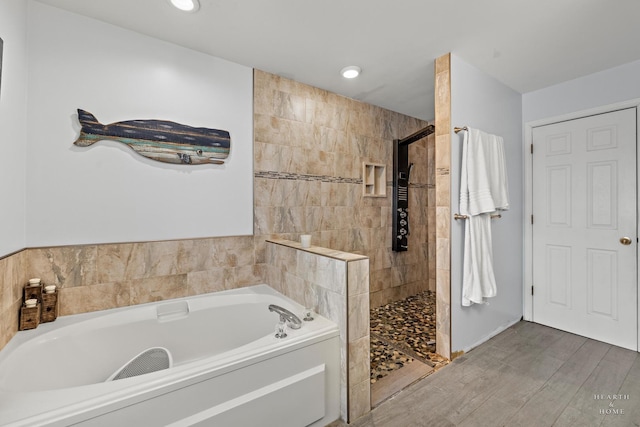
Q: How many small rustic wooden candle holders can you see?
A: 3